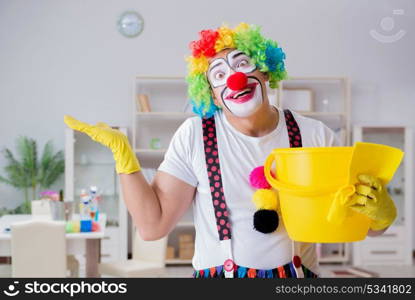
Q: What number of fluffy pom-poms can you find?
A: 3